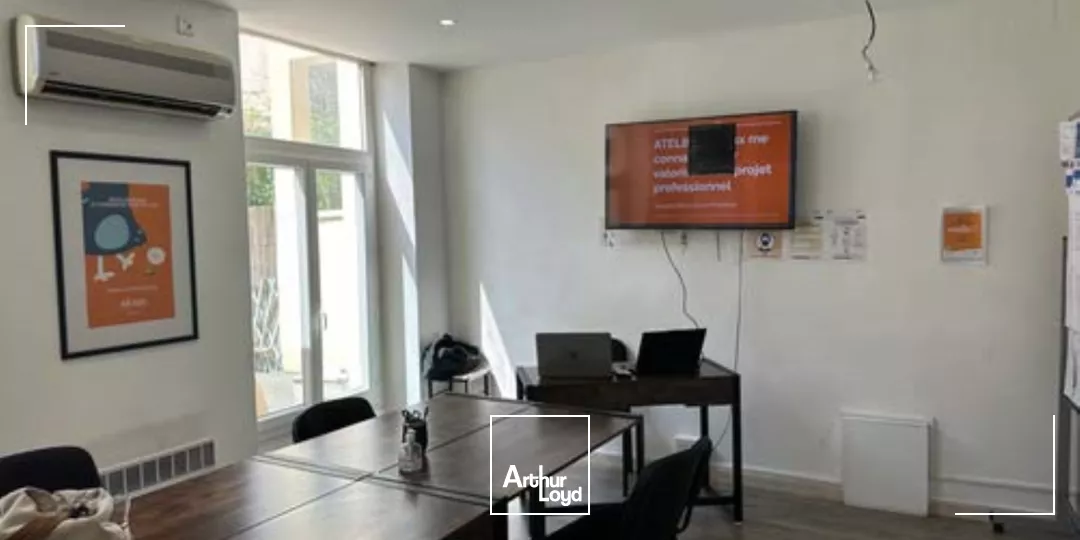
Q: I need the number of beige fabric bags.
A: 1